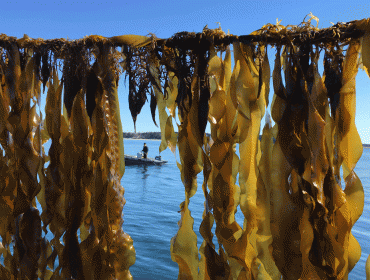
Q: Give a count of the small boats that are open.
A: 1